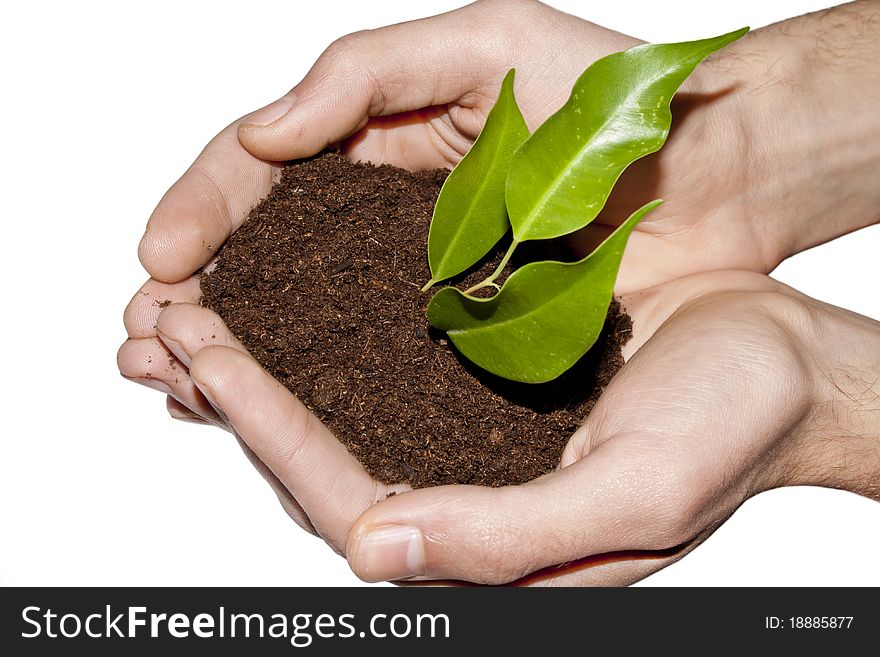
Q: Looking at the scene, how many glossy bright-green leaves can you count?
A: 3